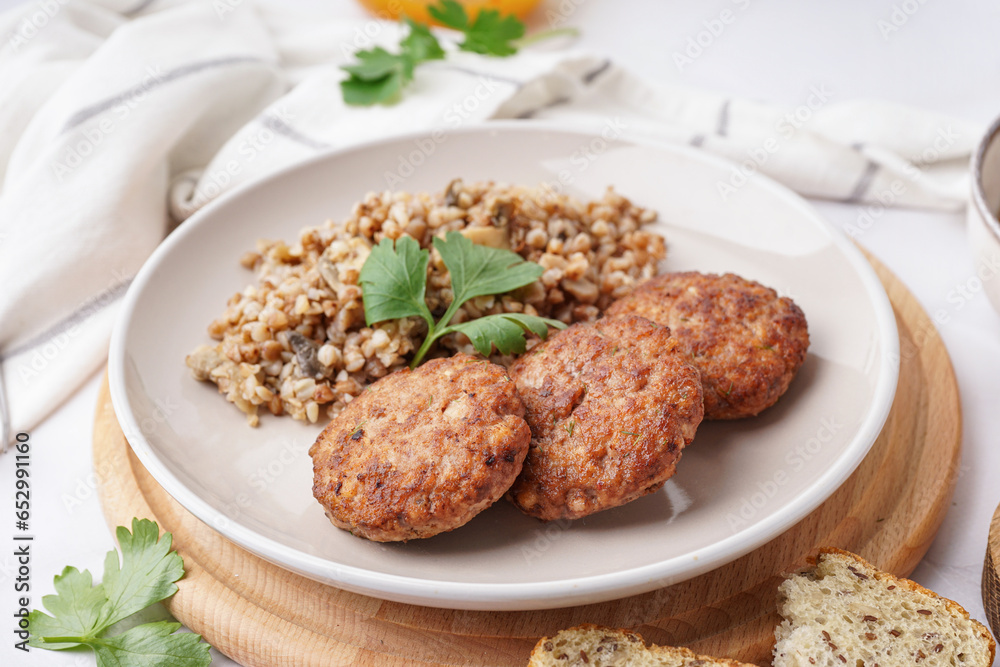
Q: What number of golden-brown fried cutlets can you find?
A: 3